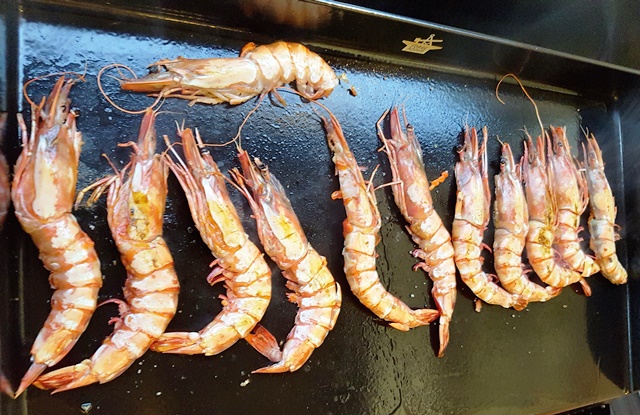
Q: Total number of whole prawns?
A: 12